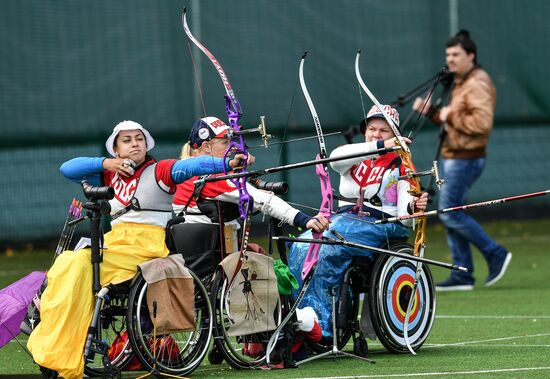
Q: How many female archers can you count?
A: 3